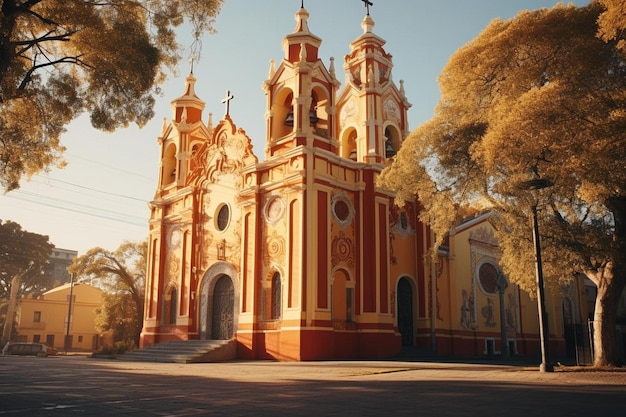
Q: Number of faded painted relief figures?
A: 3